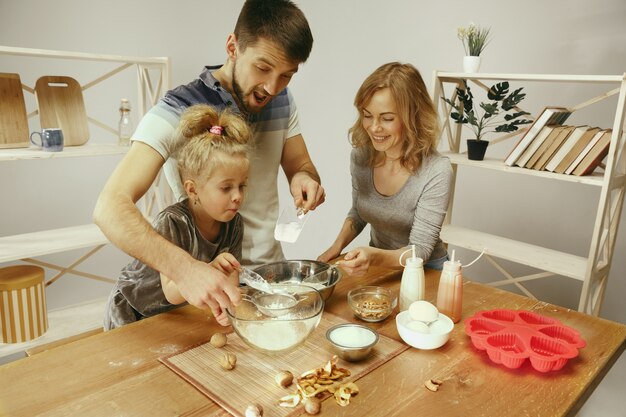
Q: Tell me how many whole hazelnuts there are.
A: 5